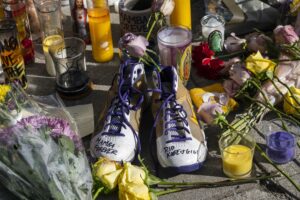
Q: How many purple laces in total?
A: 2